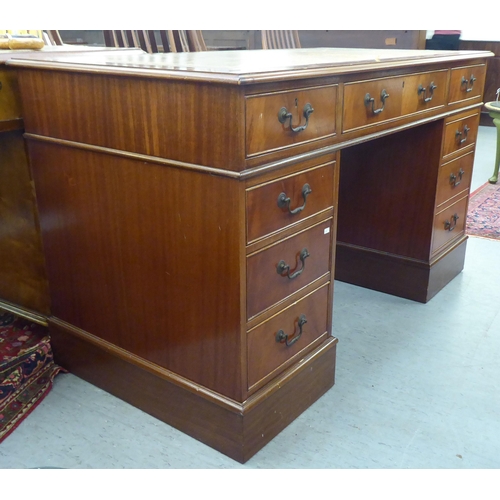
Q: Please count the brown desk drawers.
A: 9